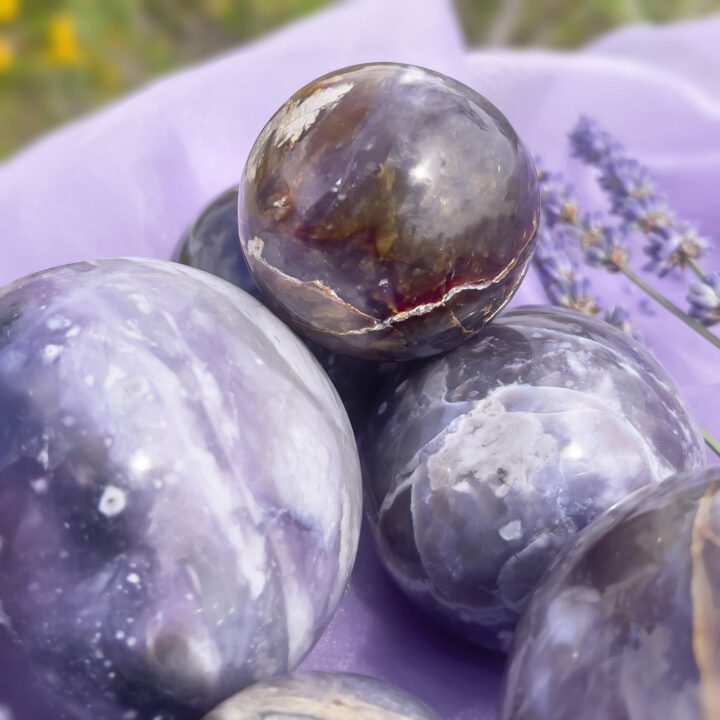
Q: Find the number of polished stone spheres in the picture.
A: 6